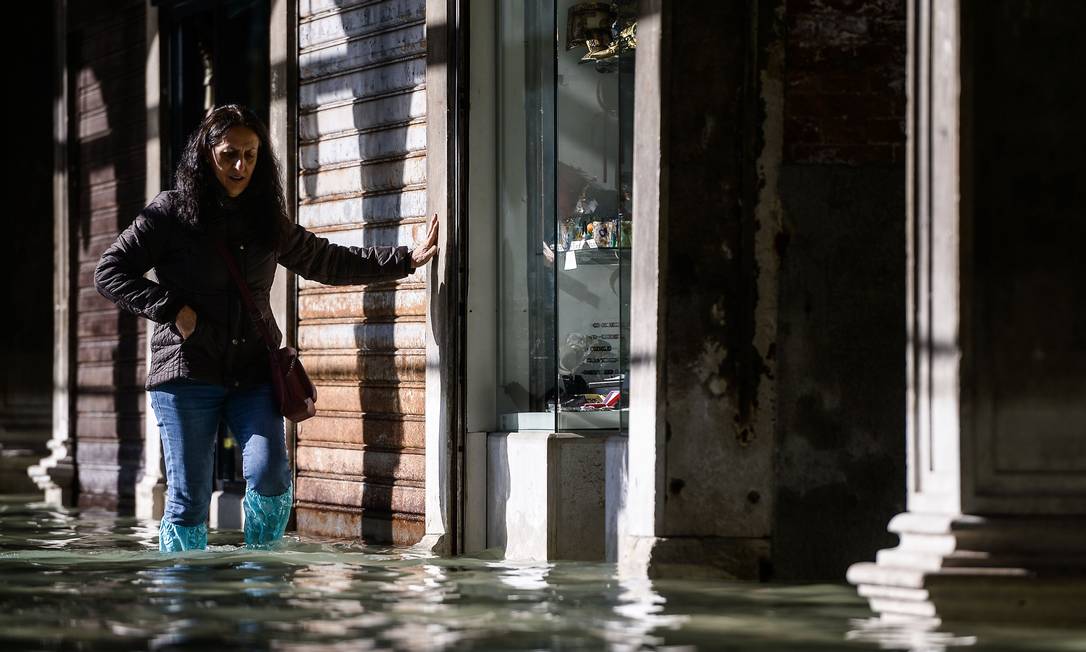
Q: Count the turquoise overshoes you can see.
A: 2